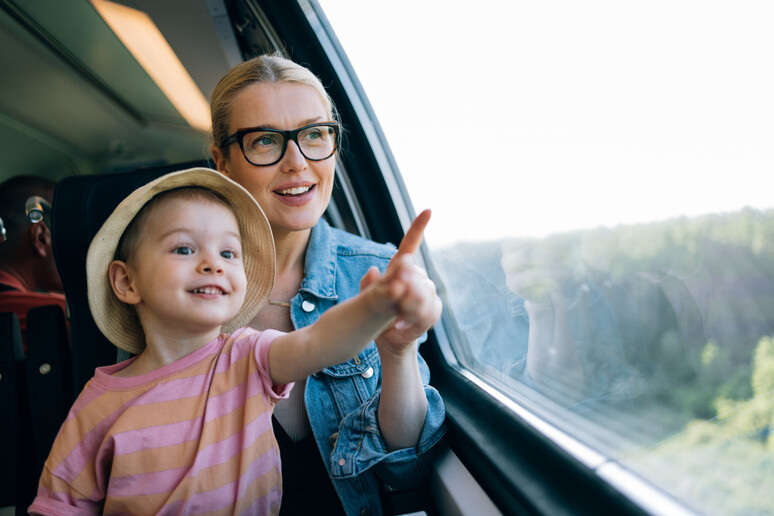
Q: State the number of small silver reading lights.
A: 2